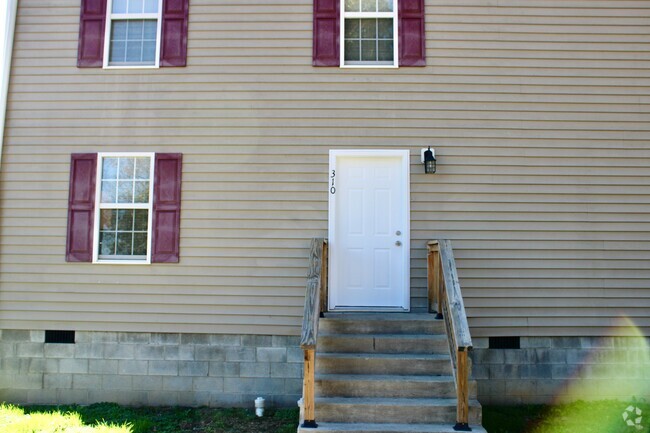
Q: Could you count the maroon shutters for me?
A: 6